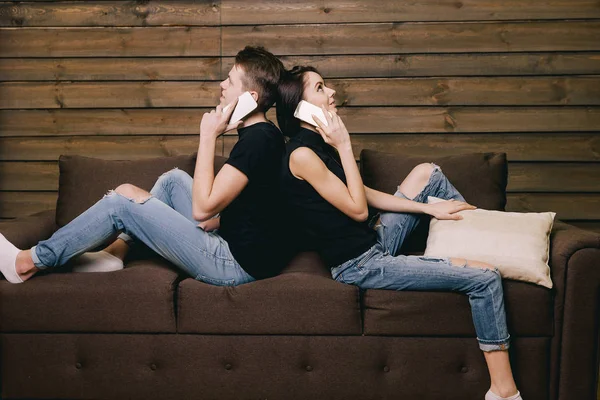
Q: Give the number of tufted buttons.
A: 6